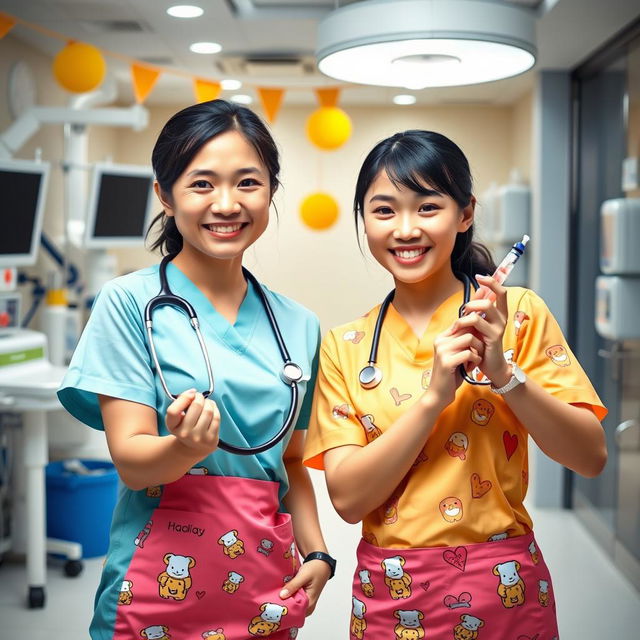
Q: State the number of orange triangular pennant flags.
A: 5